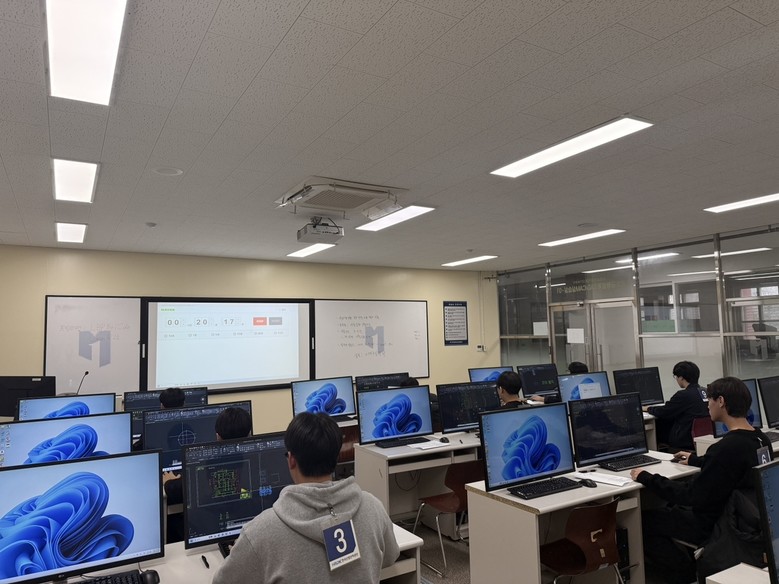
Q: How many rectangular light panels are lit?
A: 9